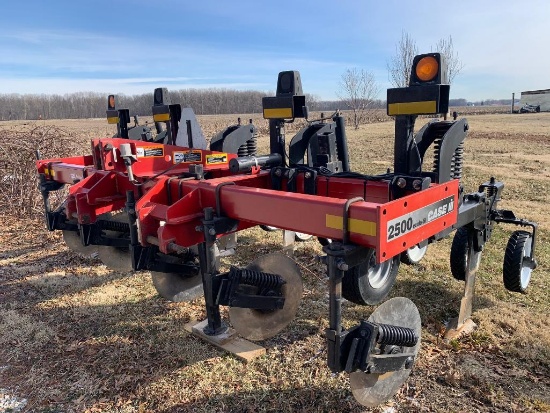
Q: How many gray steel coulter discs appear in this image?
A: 5